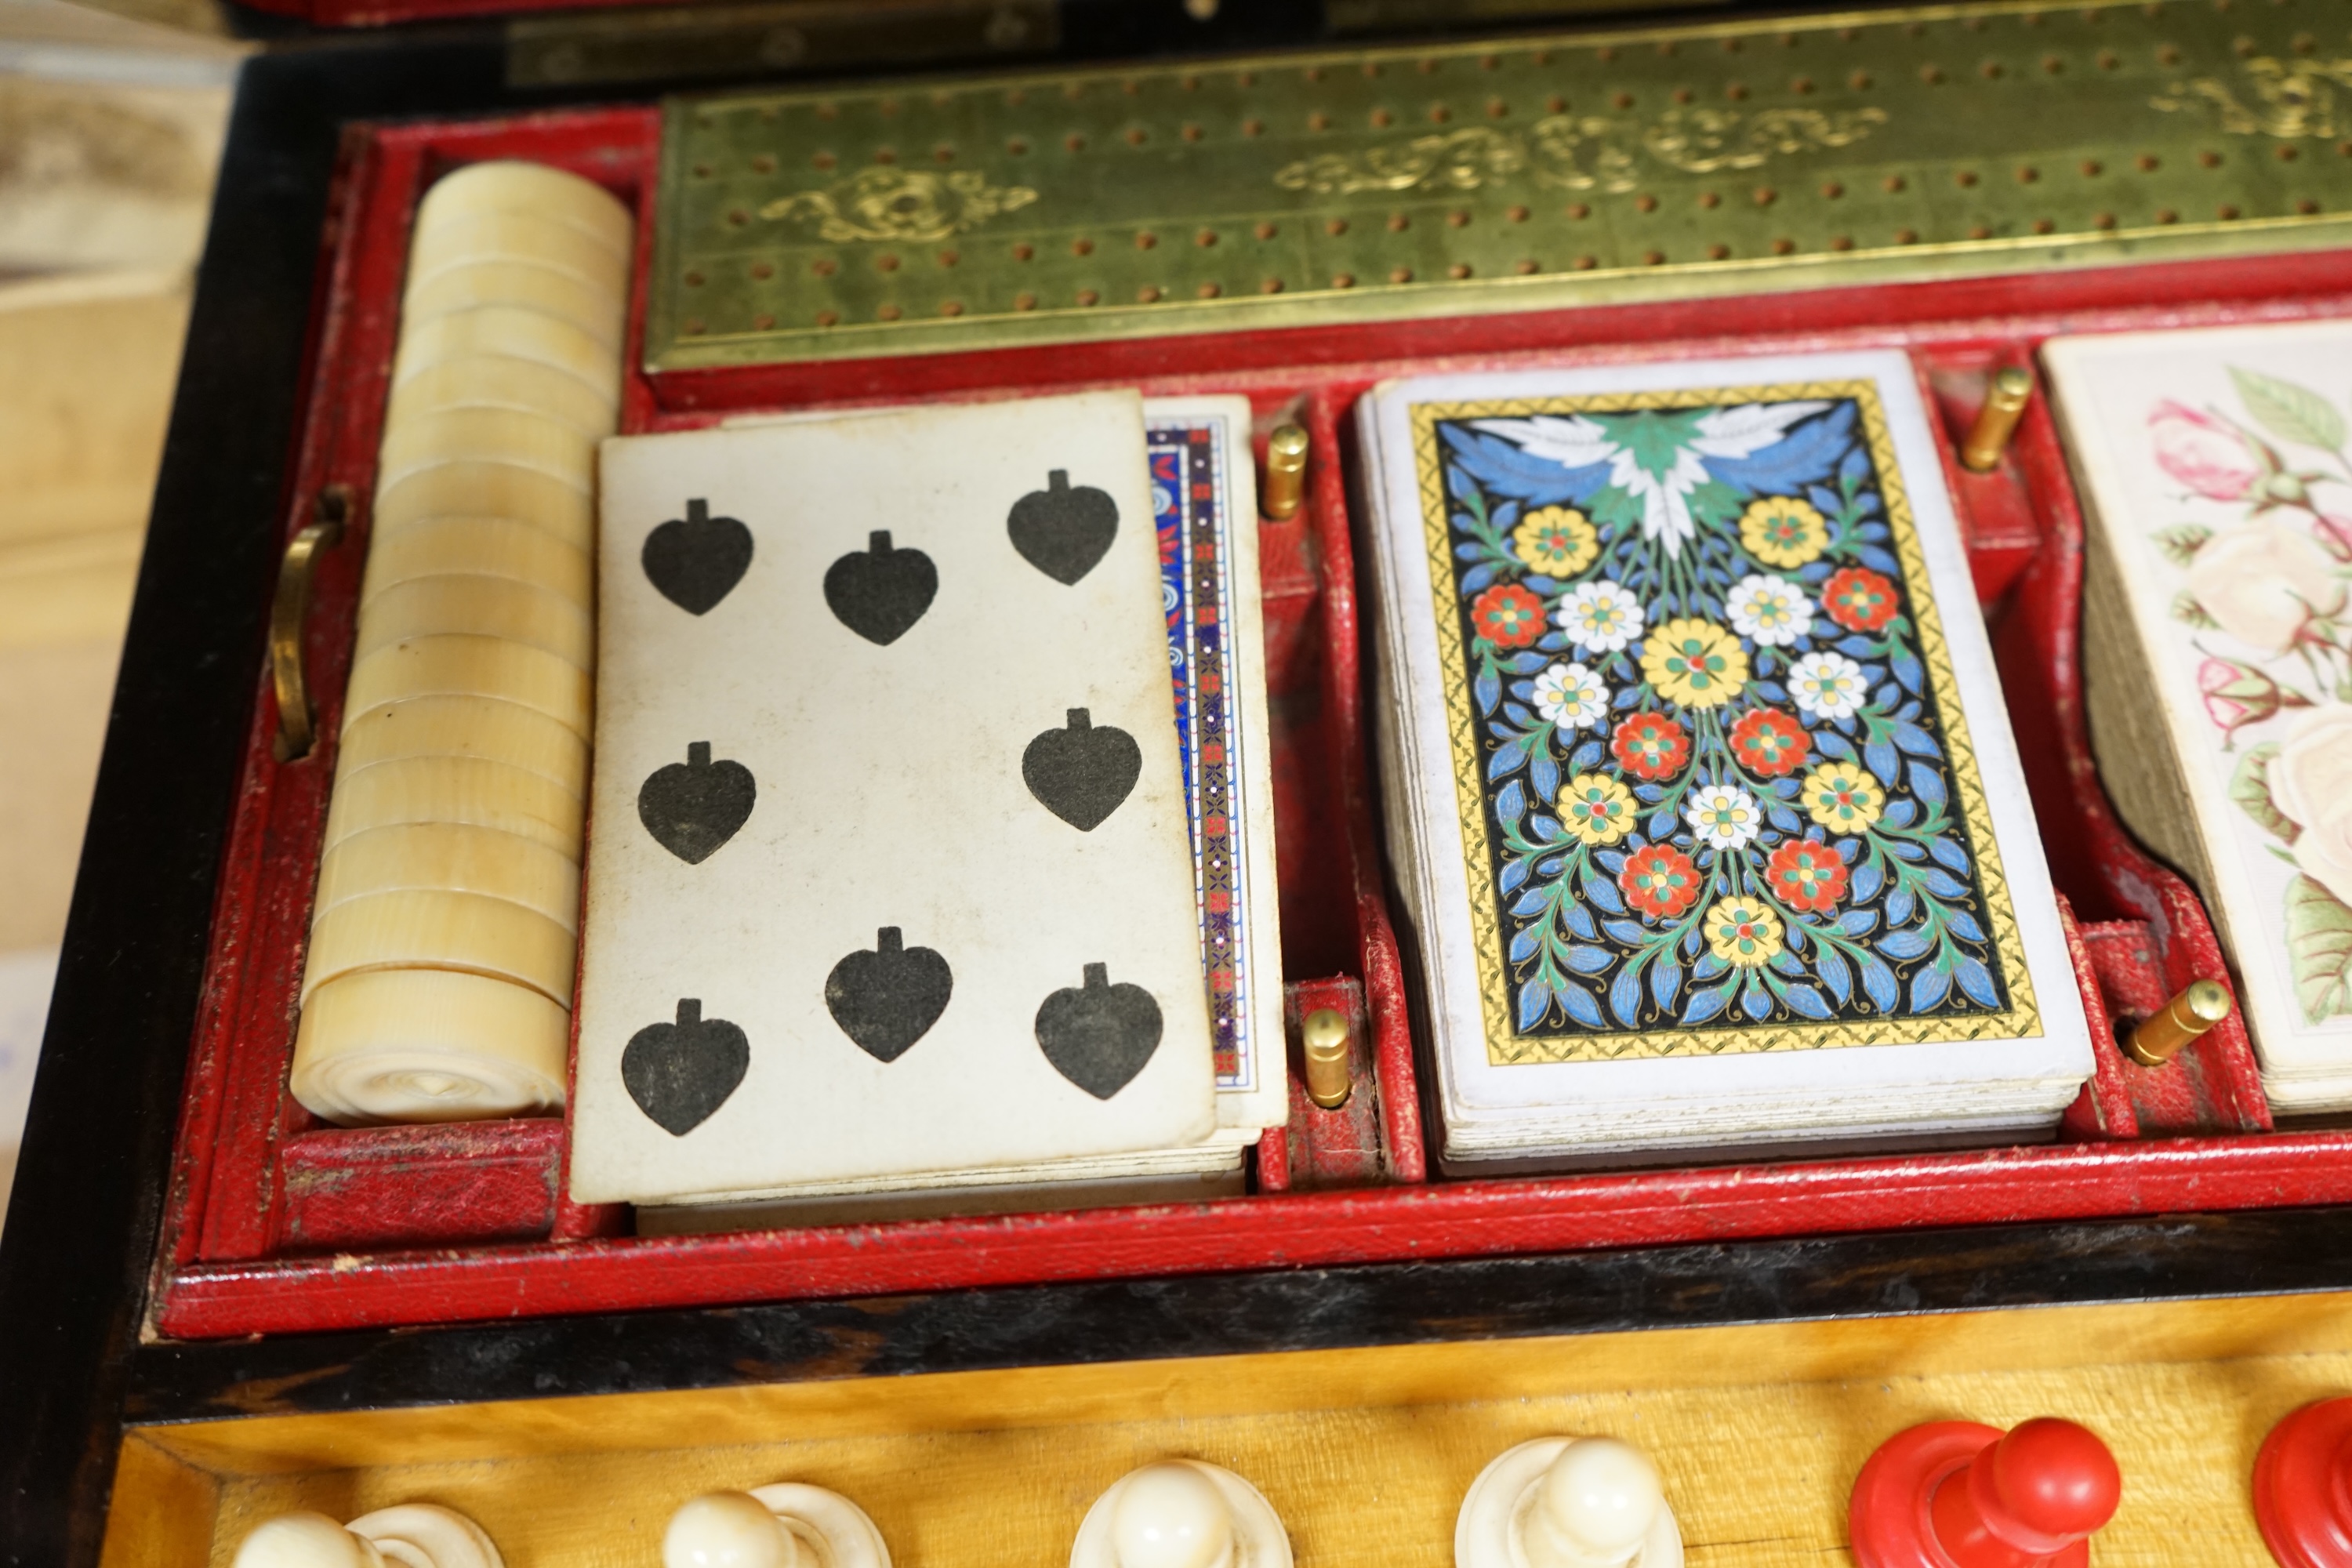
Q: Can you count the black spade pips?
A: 8